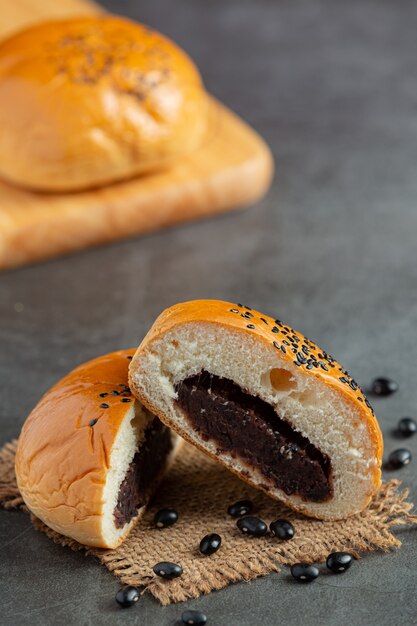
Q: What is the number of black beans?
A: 13